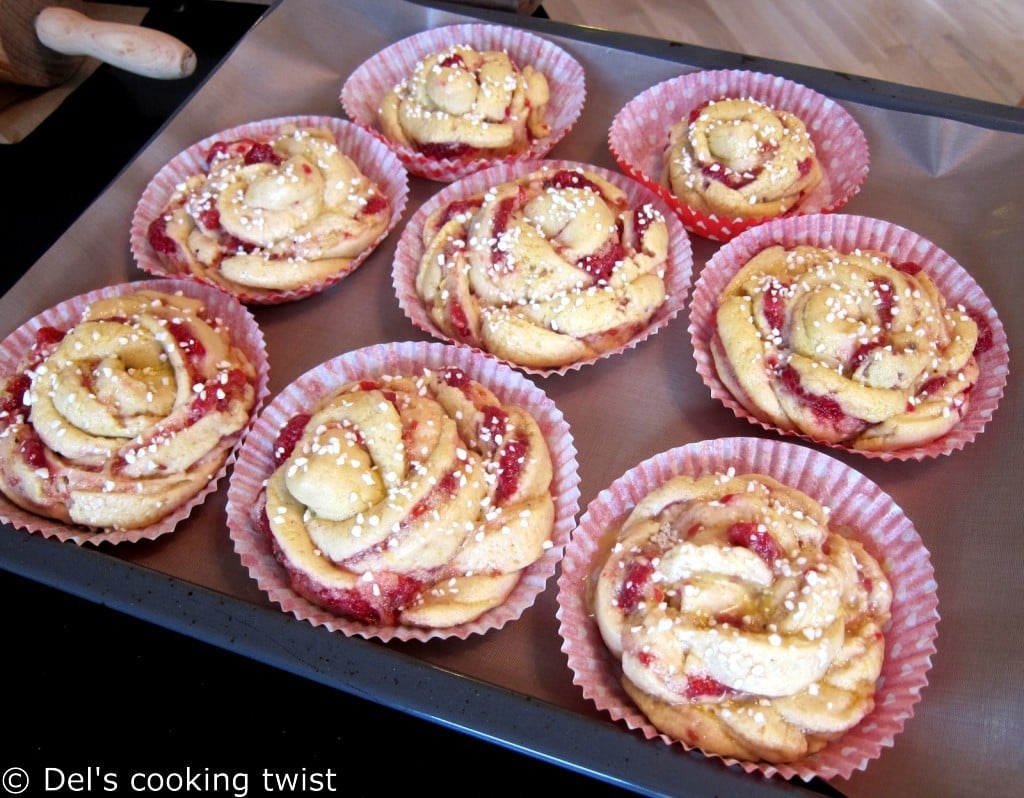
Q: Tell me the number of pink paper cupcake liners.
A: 8